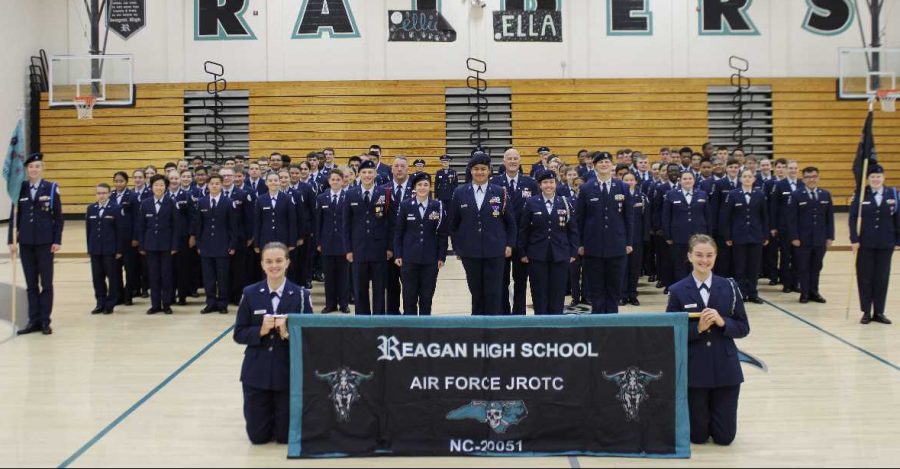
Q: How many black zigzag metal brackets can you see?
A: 3